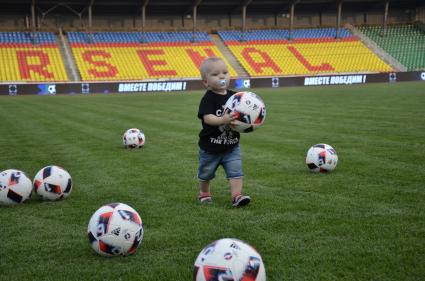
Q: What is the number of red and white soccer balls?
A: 7